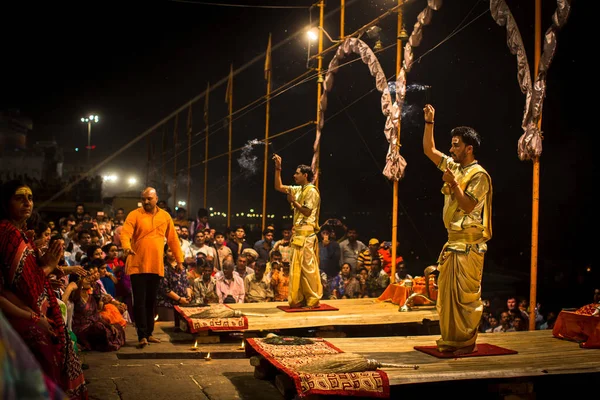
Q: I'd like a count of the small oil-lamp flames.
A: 4